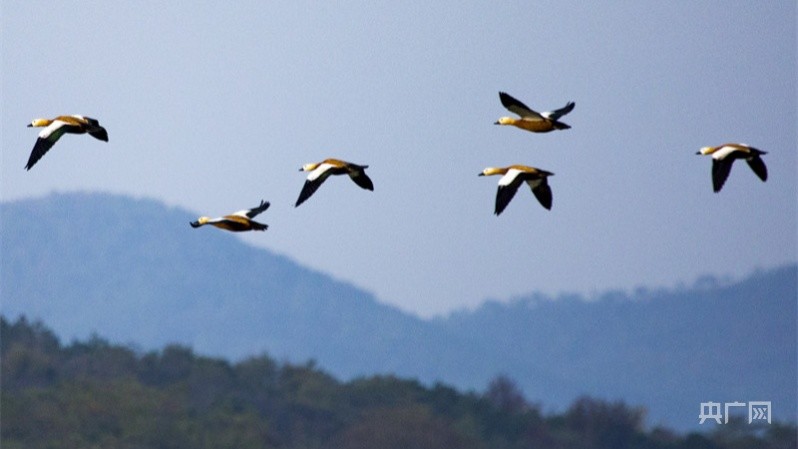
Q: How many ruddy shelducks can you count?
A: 6